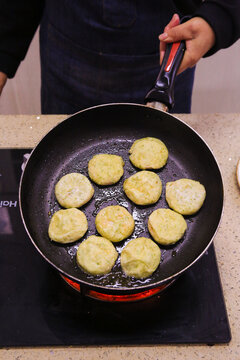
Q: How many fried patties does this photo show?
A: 10